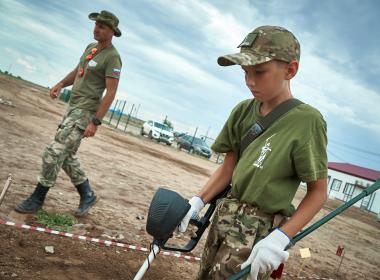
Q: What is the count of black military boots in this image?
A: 2